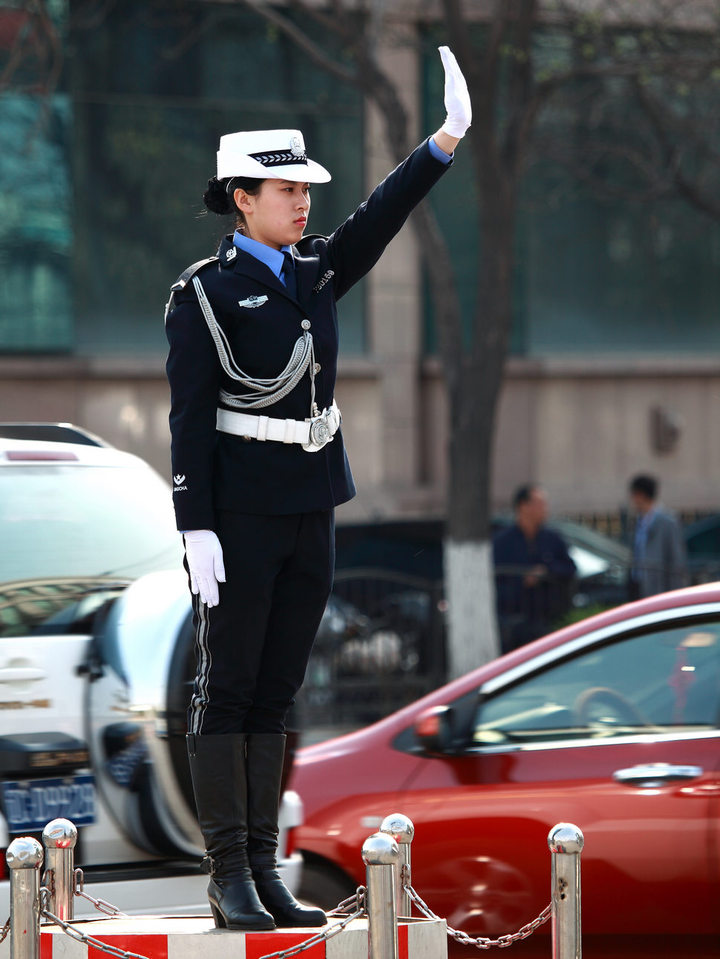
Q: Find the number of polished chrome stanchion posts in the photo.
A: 5